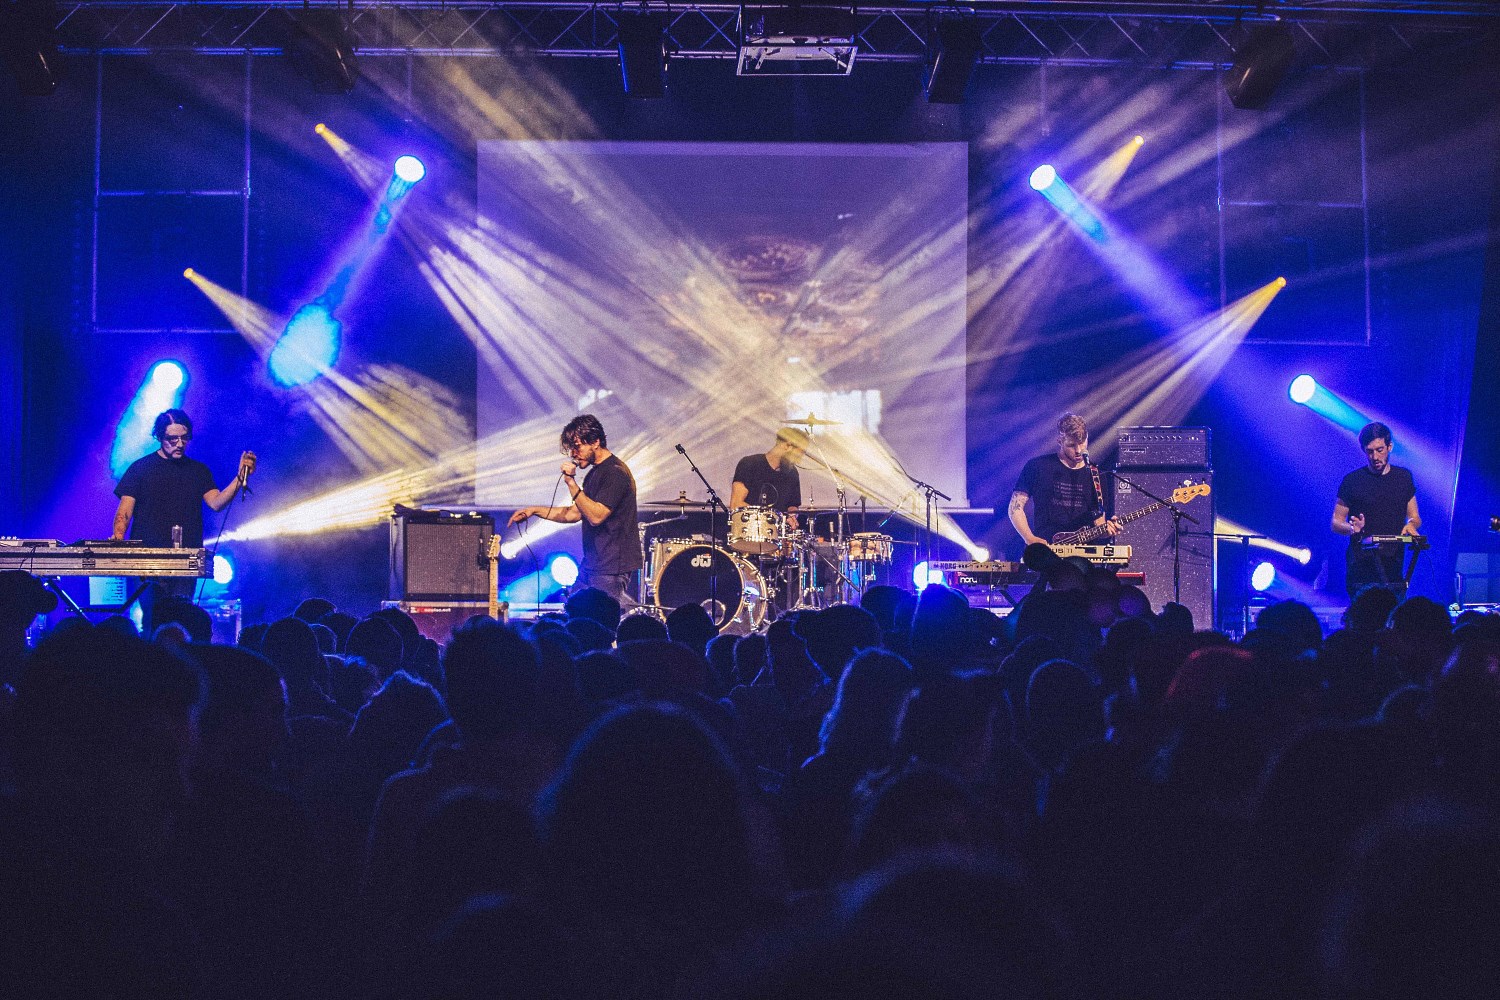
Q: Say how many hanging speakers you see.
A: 5